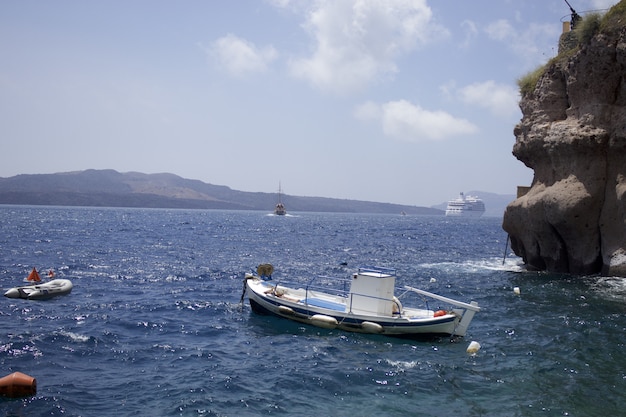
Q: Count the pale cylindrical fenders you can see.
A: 3